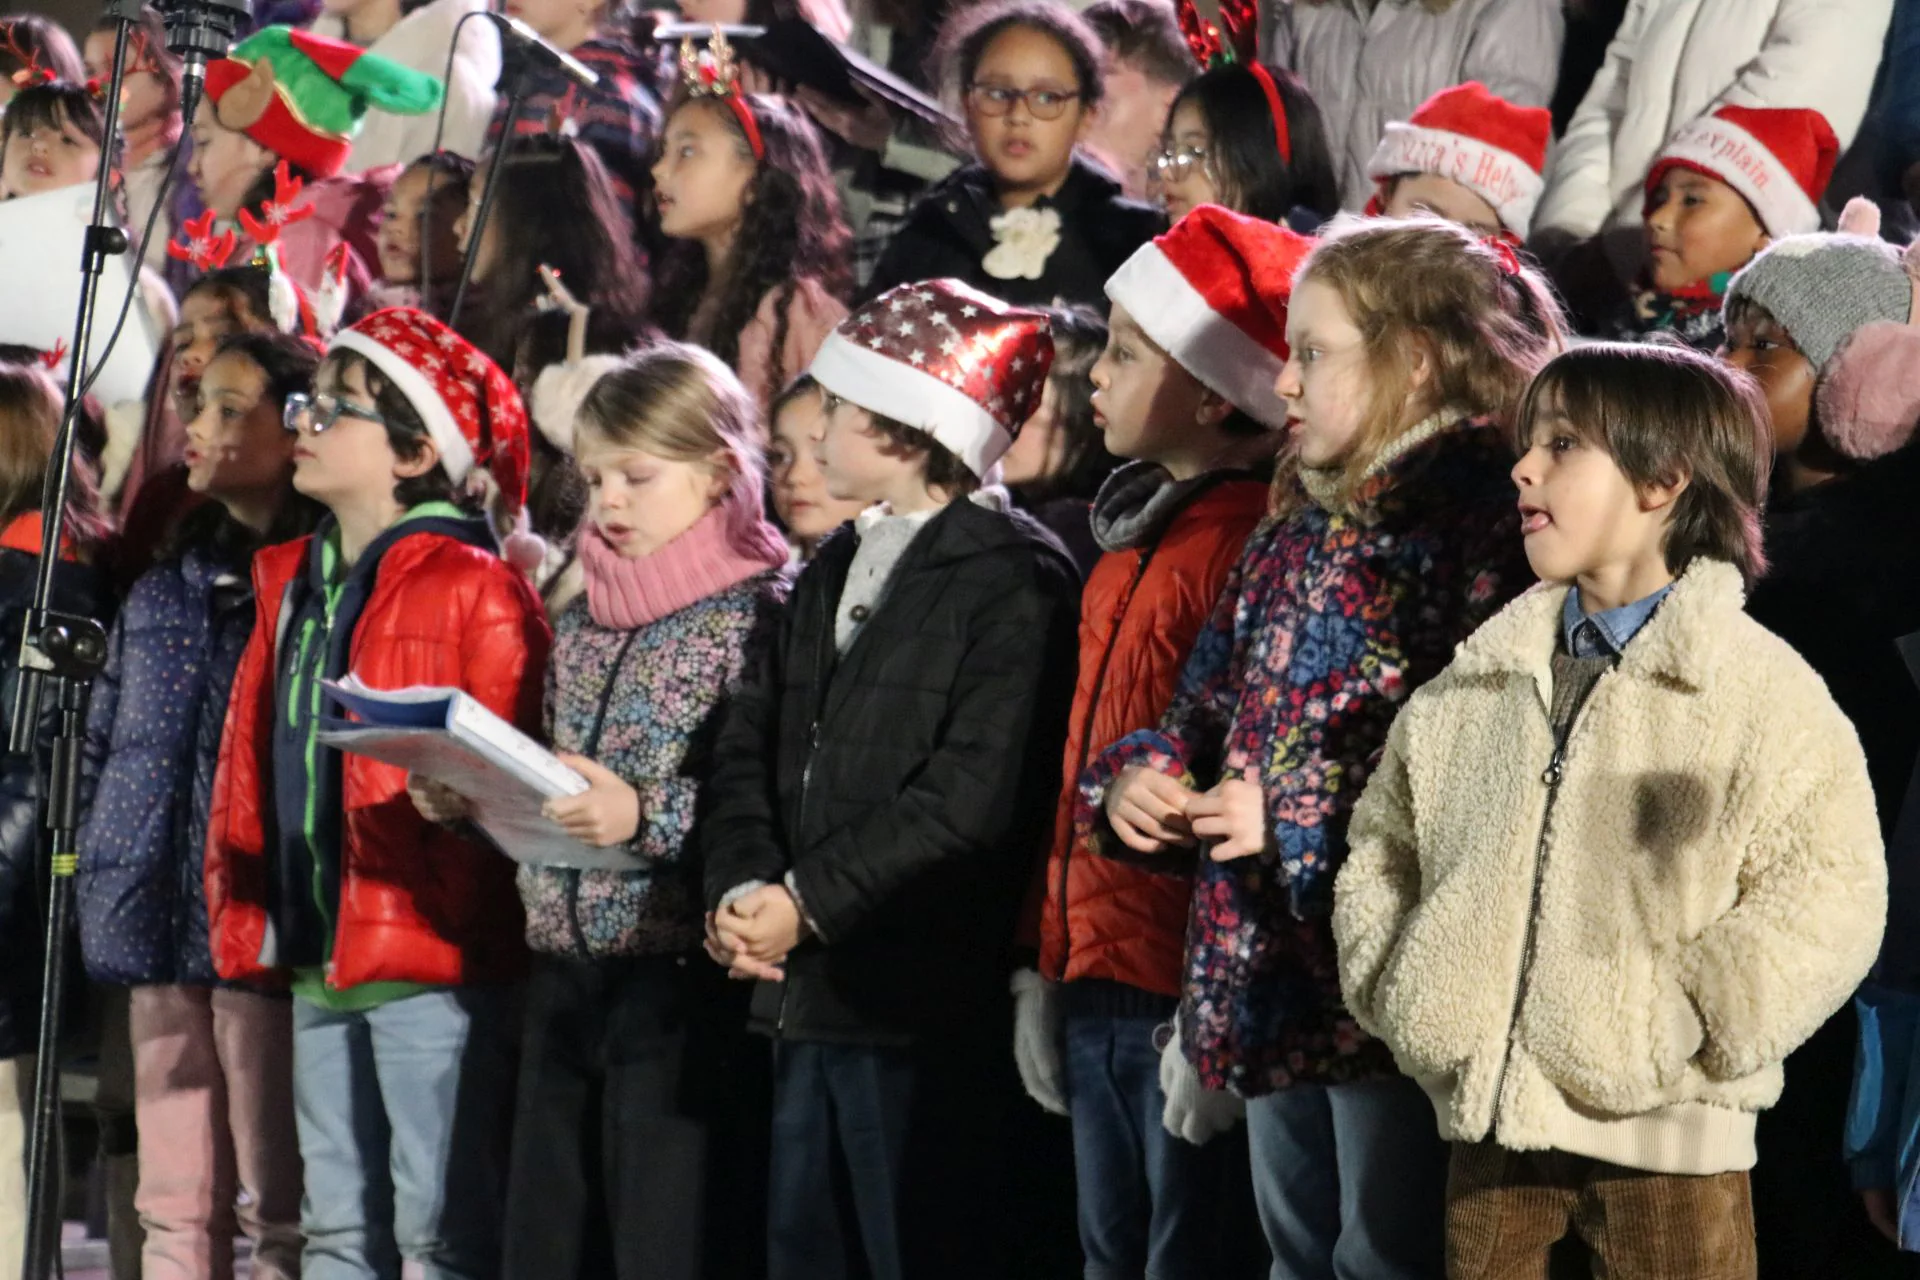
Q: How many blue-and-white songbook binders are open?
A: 1